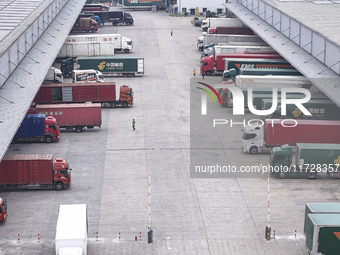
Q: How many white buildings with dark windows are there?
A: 1